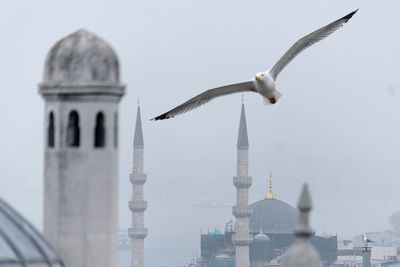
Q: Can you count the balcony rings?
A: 6